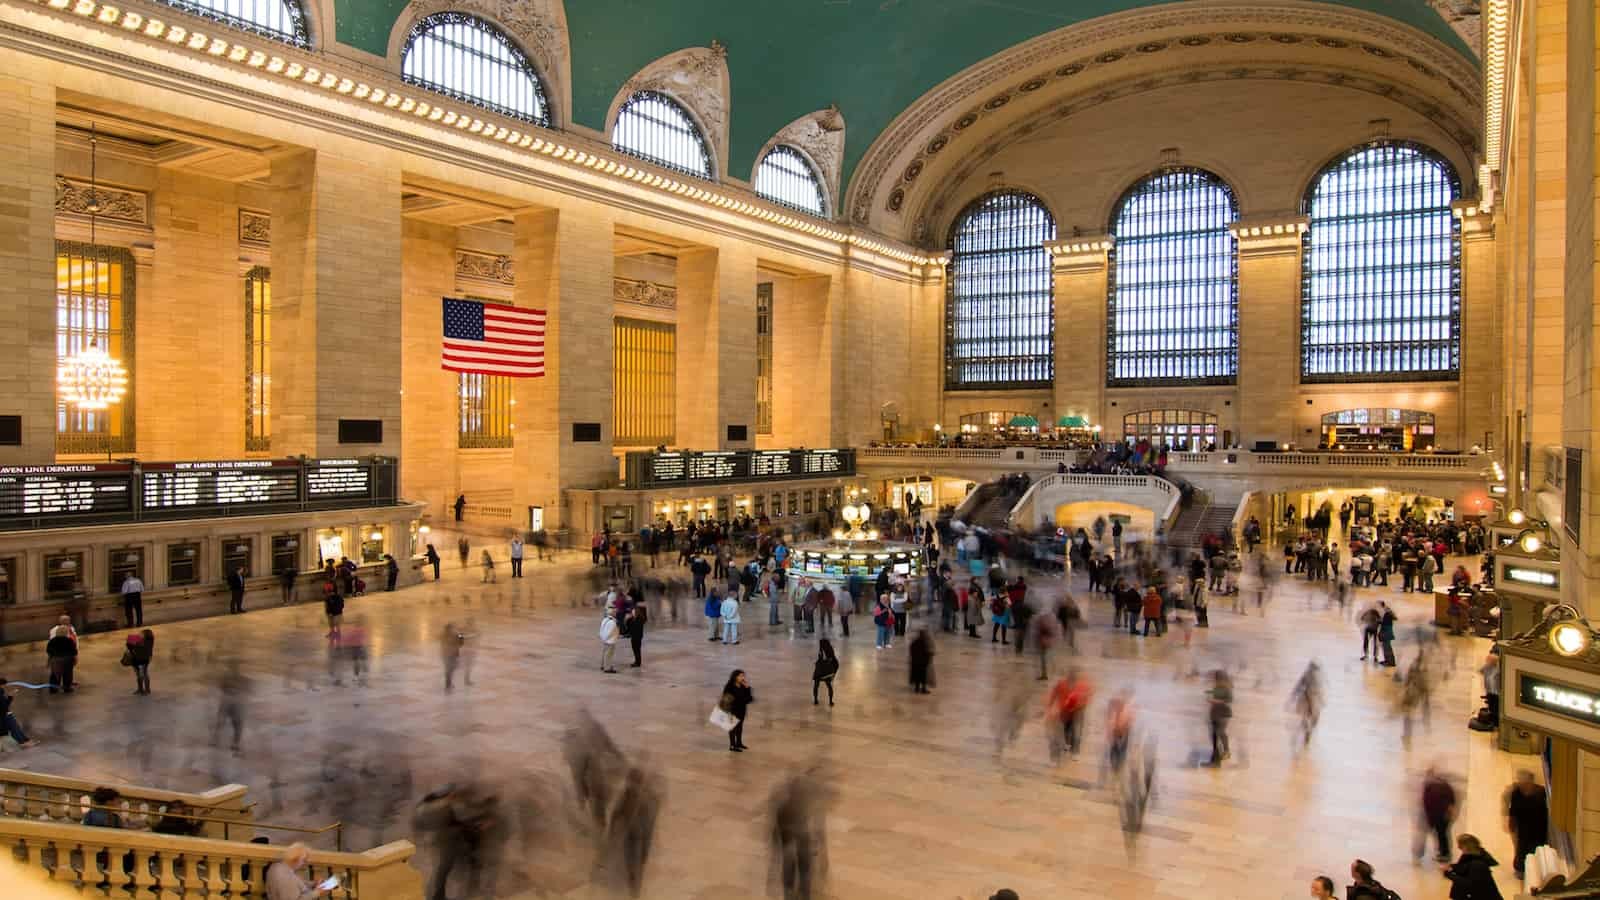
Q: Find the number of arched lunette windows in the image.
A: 4